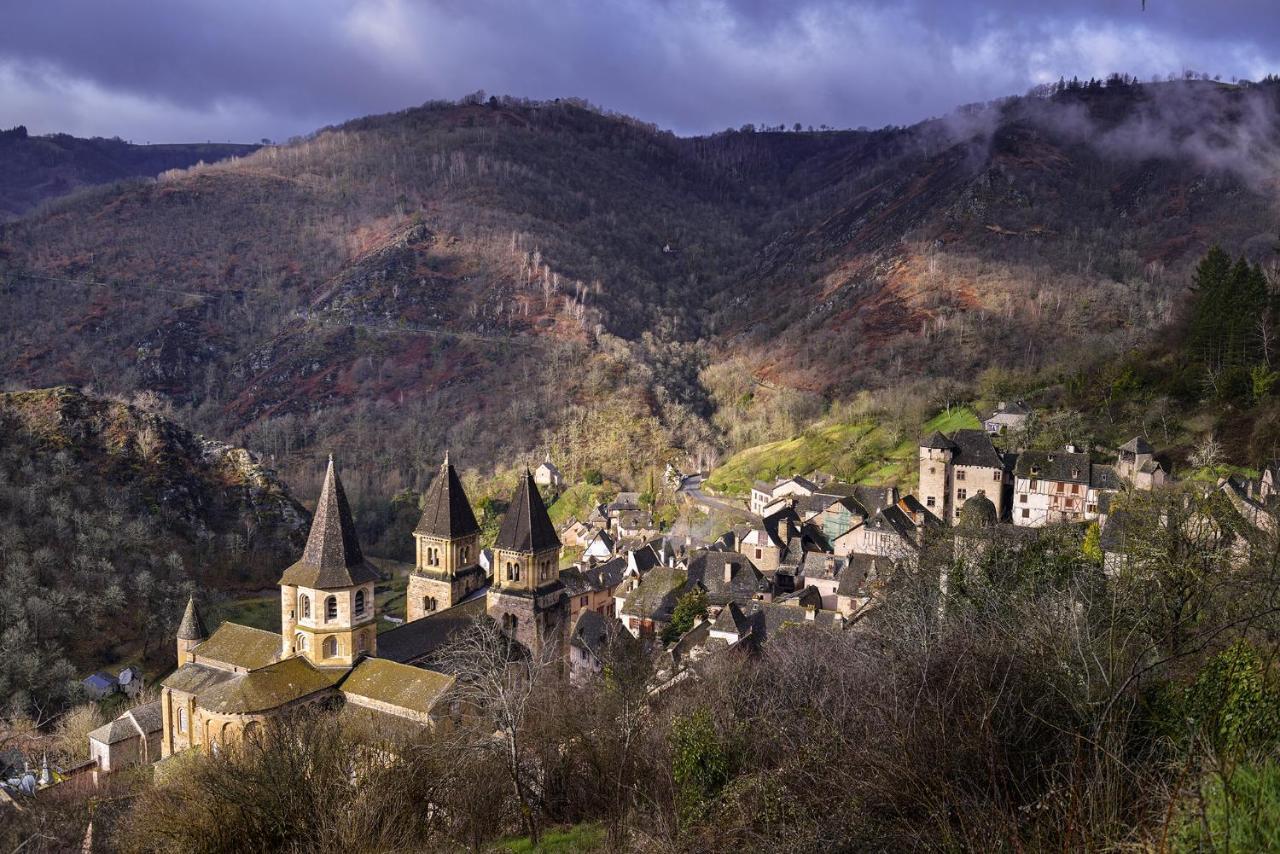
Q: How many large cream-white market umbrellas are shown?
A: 0